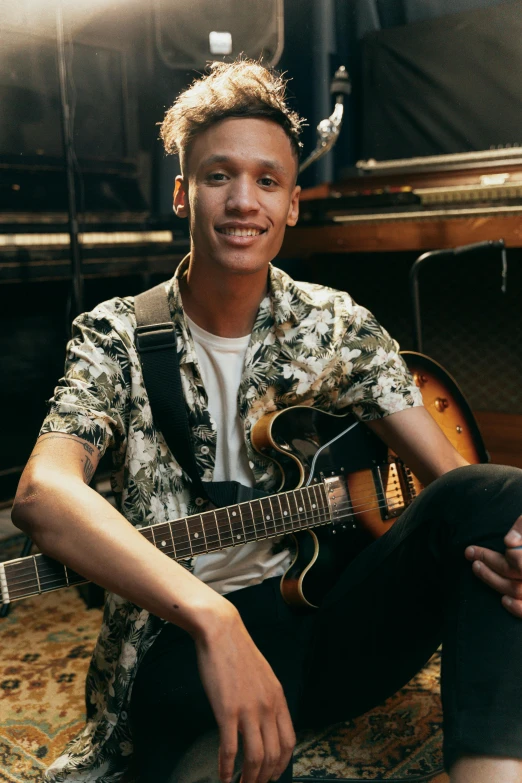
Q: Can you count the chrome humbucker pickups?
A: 2